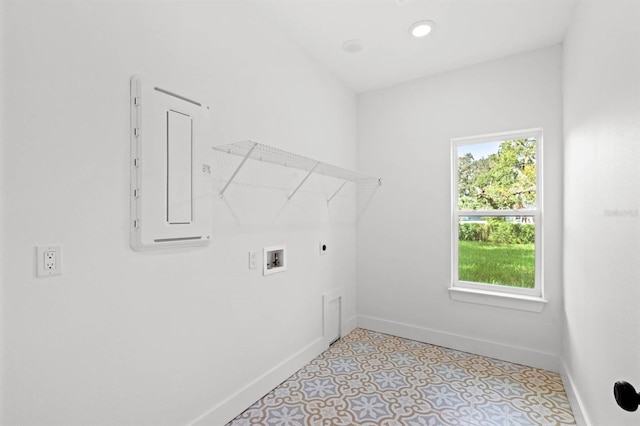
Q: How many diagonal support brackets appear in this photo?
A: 3